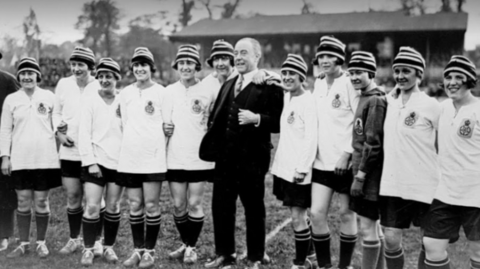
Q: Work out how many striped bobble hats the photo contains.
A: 11